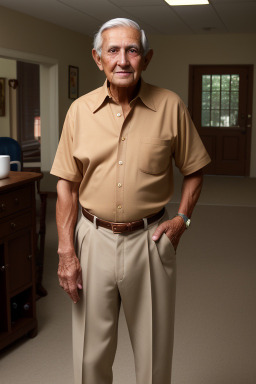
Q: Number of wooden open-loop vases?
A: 0